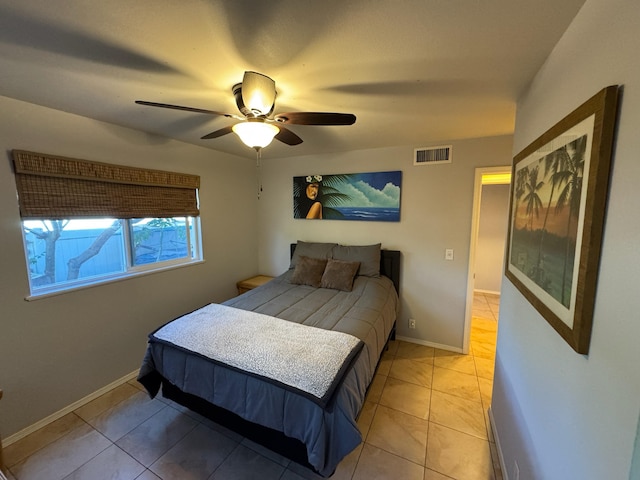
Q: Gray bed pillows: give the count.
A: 2